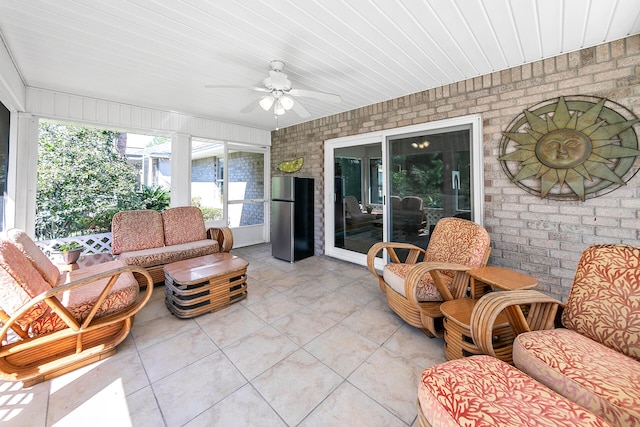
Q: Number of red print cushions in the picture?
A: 11